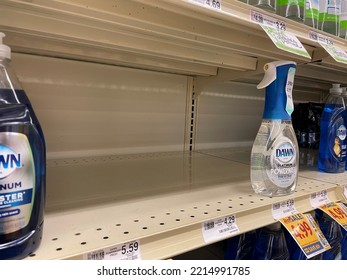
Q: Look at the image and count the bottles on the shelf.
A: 3